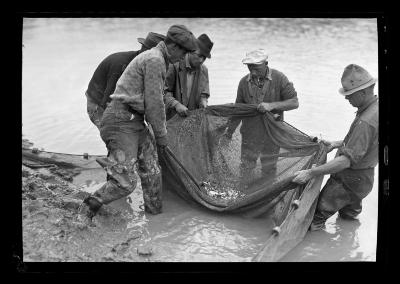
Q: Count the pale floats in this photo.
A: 2